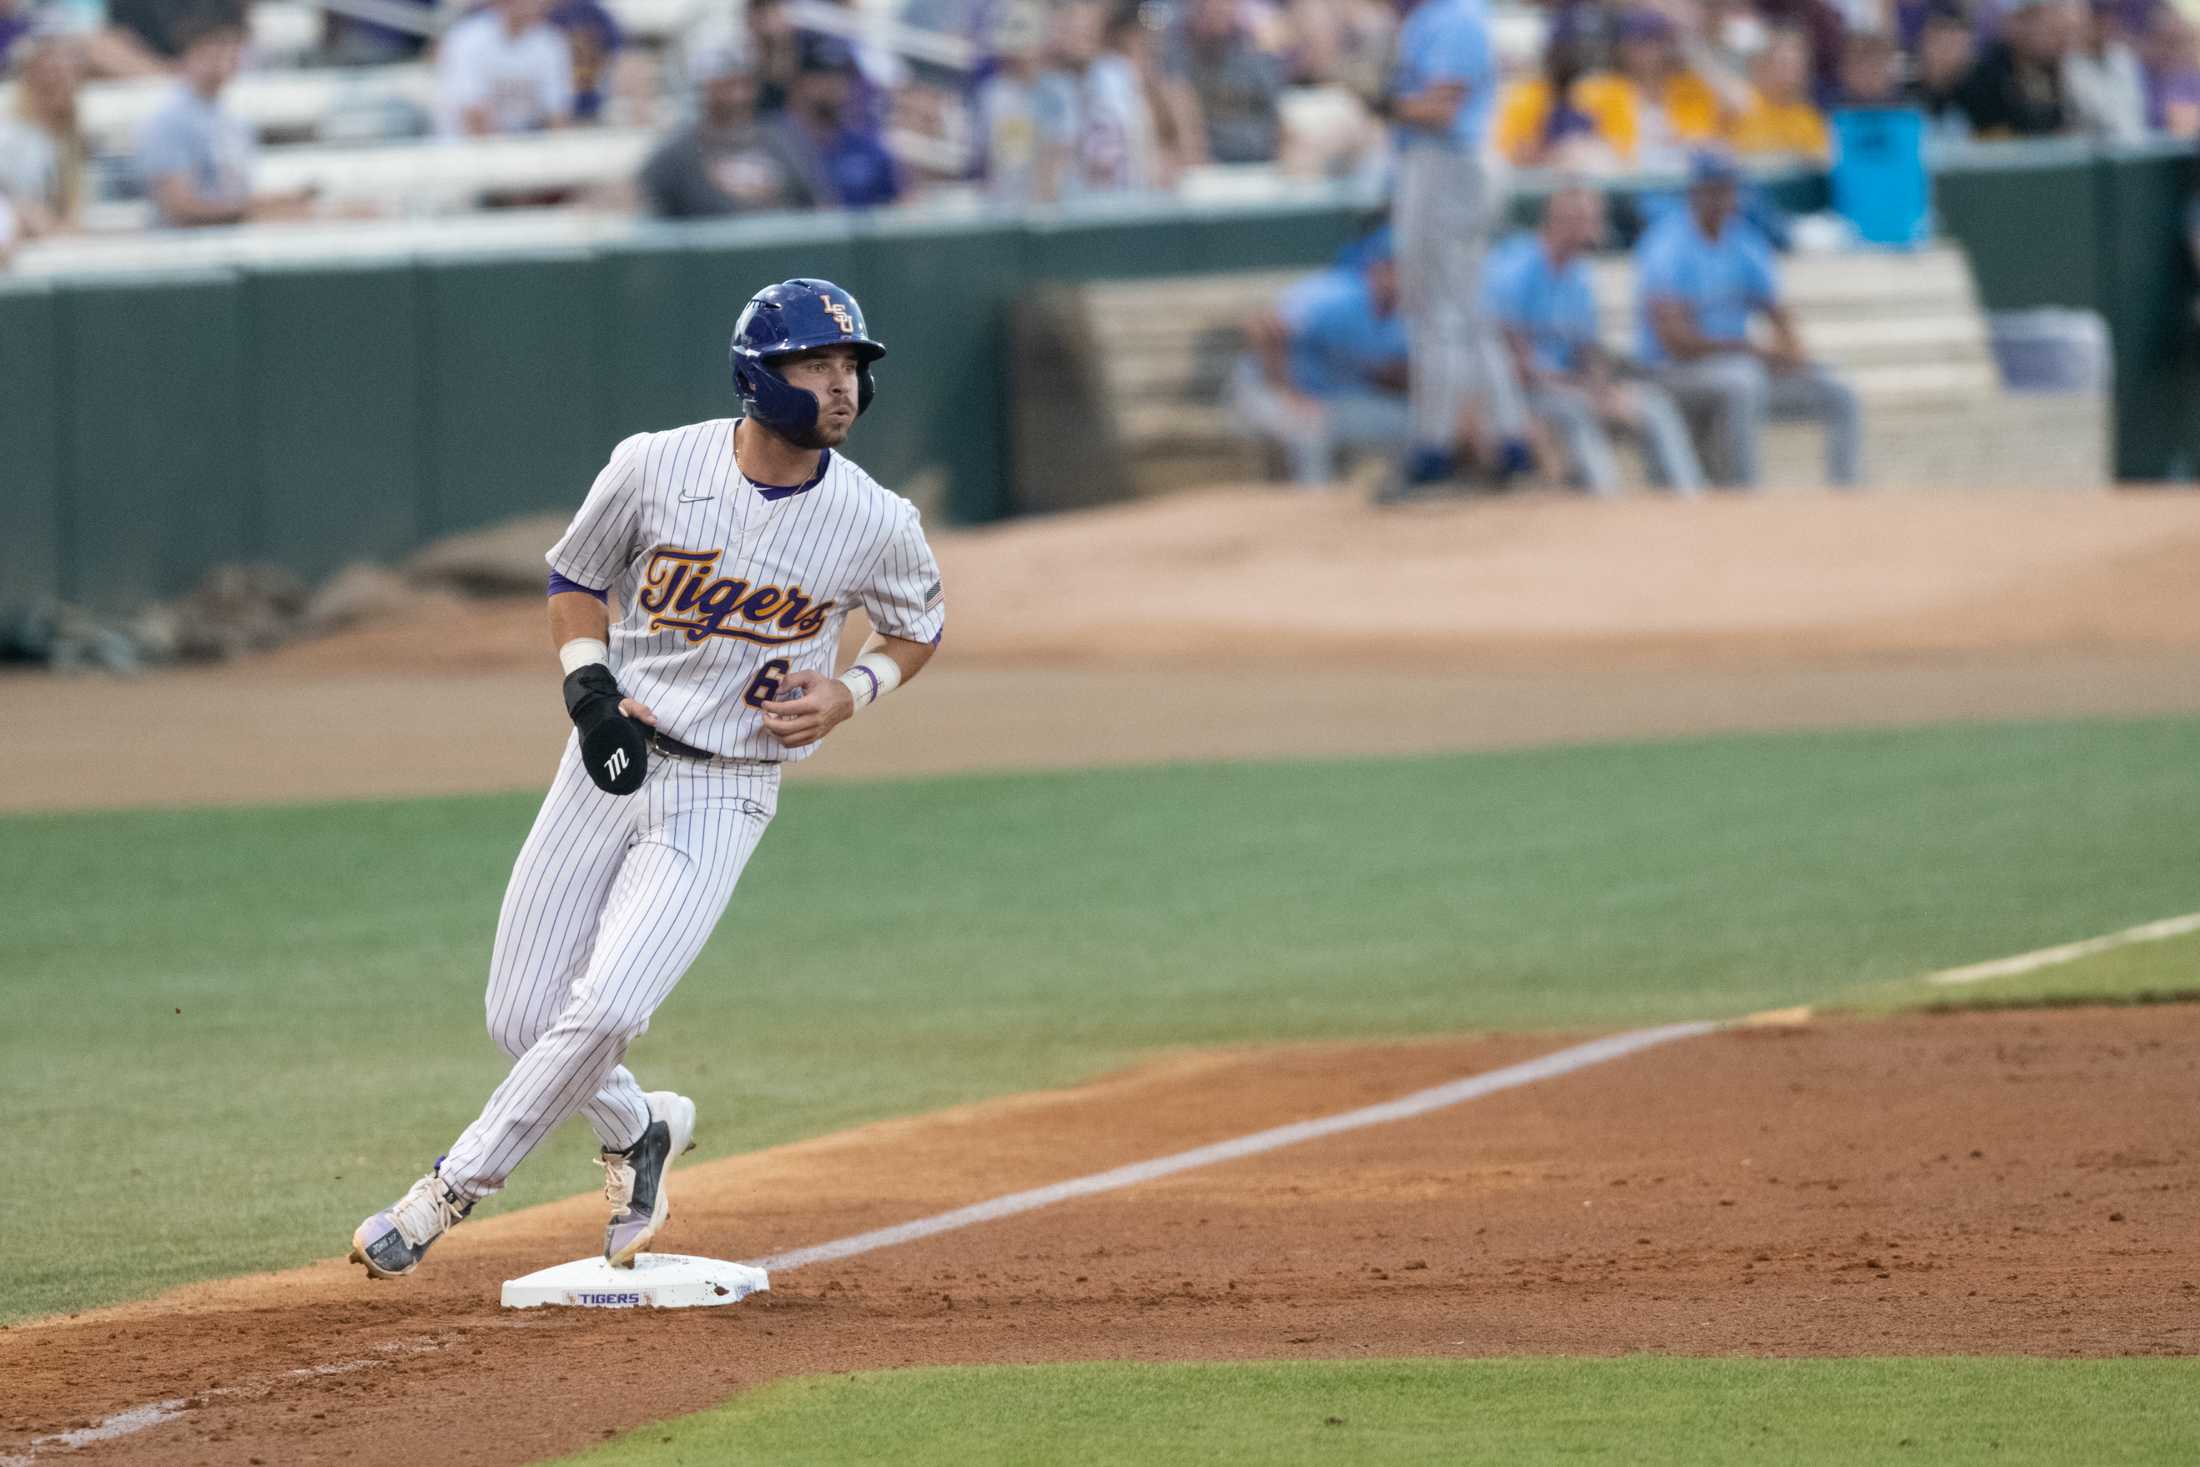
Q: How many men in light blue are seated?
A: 3